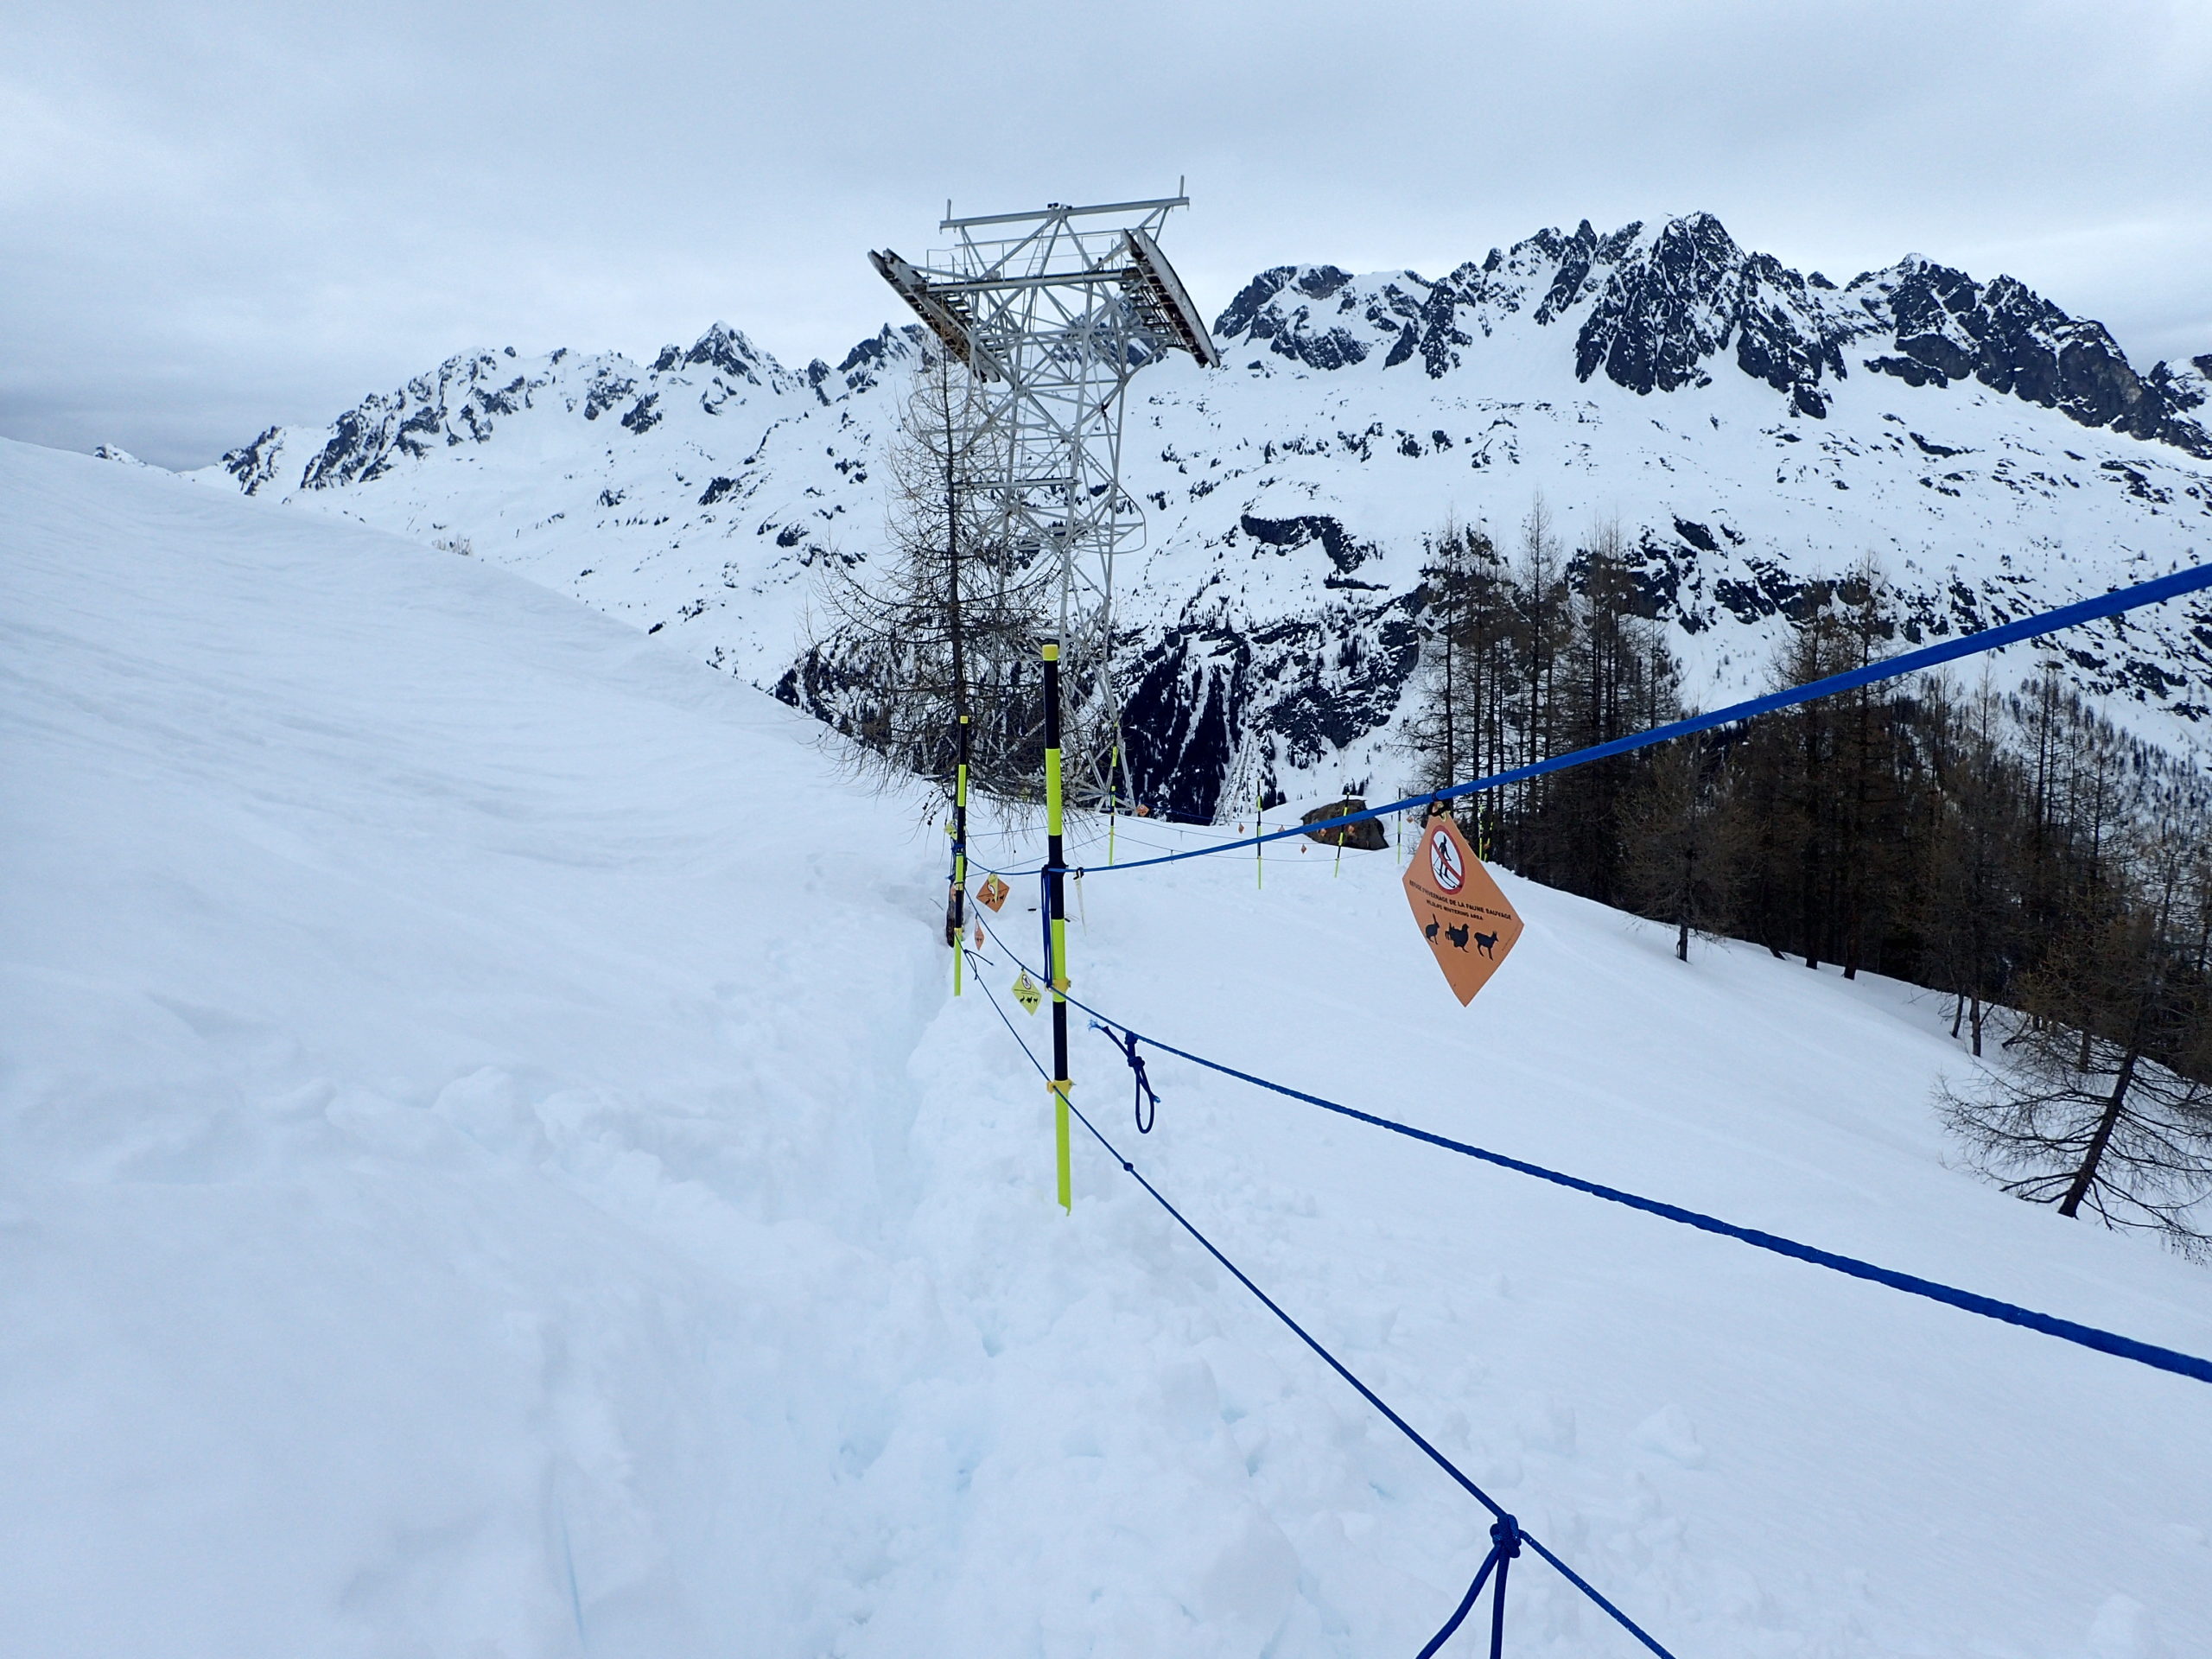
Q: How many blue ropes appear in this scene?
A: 3